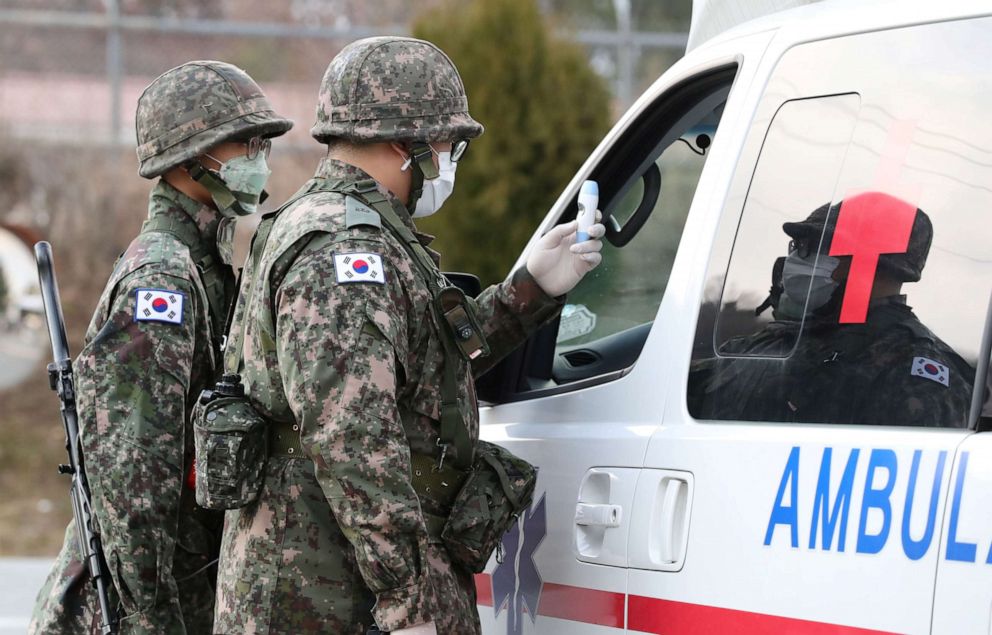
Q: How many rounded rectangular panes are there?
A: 1